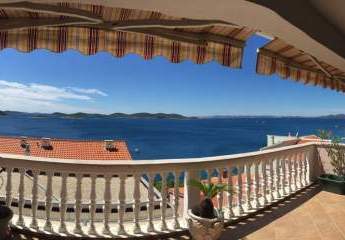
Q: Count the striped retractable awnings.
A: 2